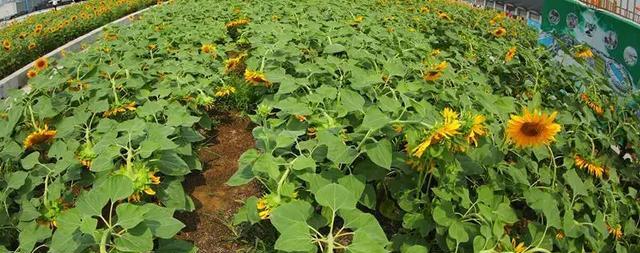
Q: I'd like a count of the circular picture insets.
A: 4